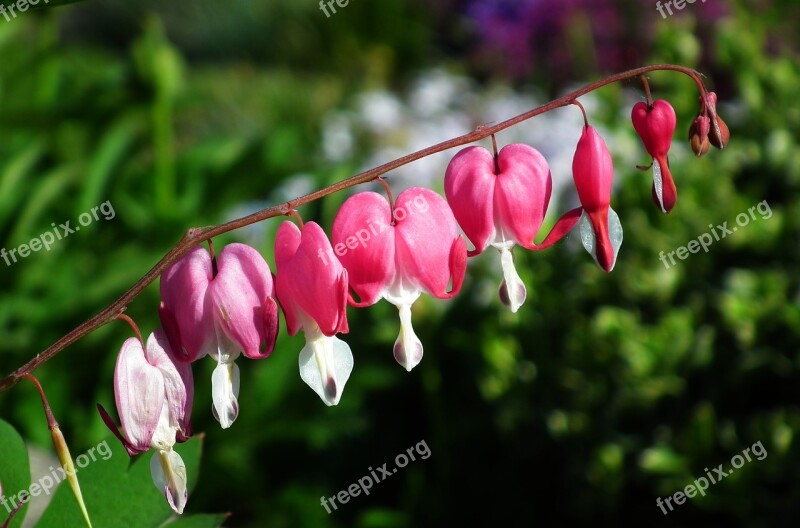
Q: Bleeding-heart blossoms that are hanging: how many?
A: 7